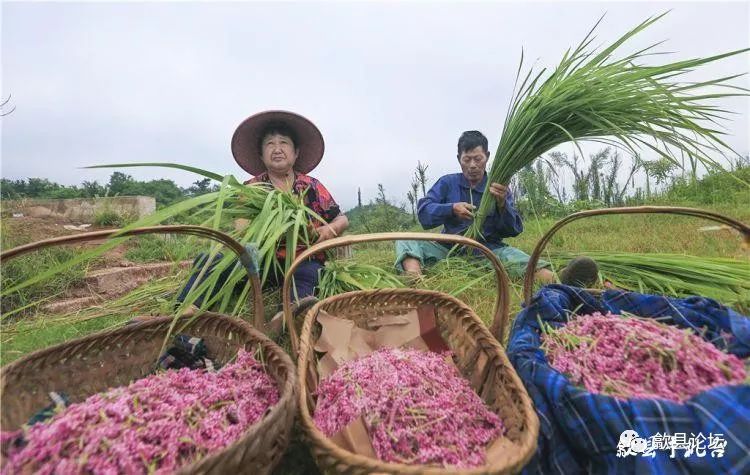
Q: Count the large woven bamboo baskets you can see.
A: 3